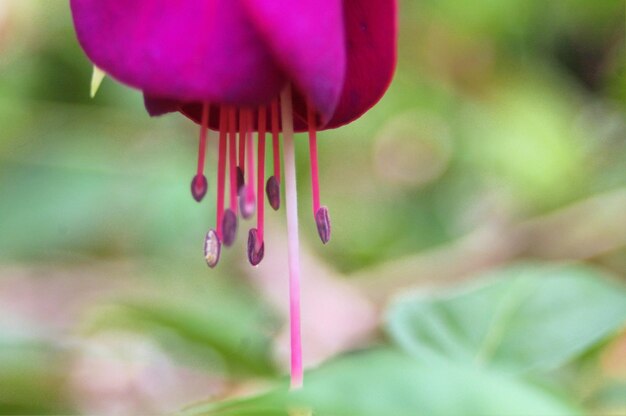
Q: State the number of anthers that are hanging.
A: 8